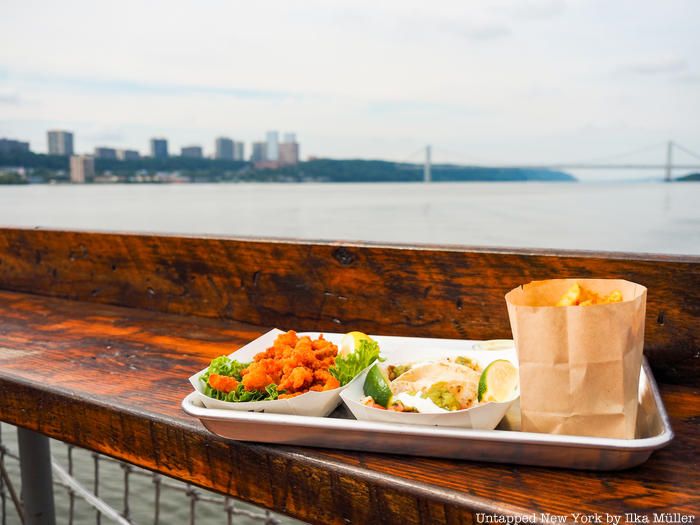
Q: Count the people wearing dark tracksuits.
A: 0